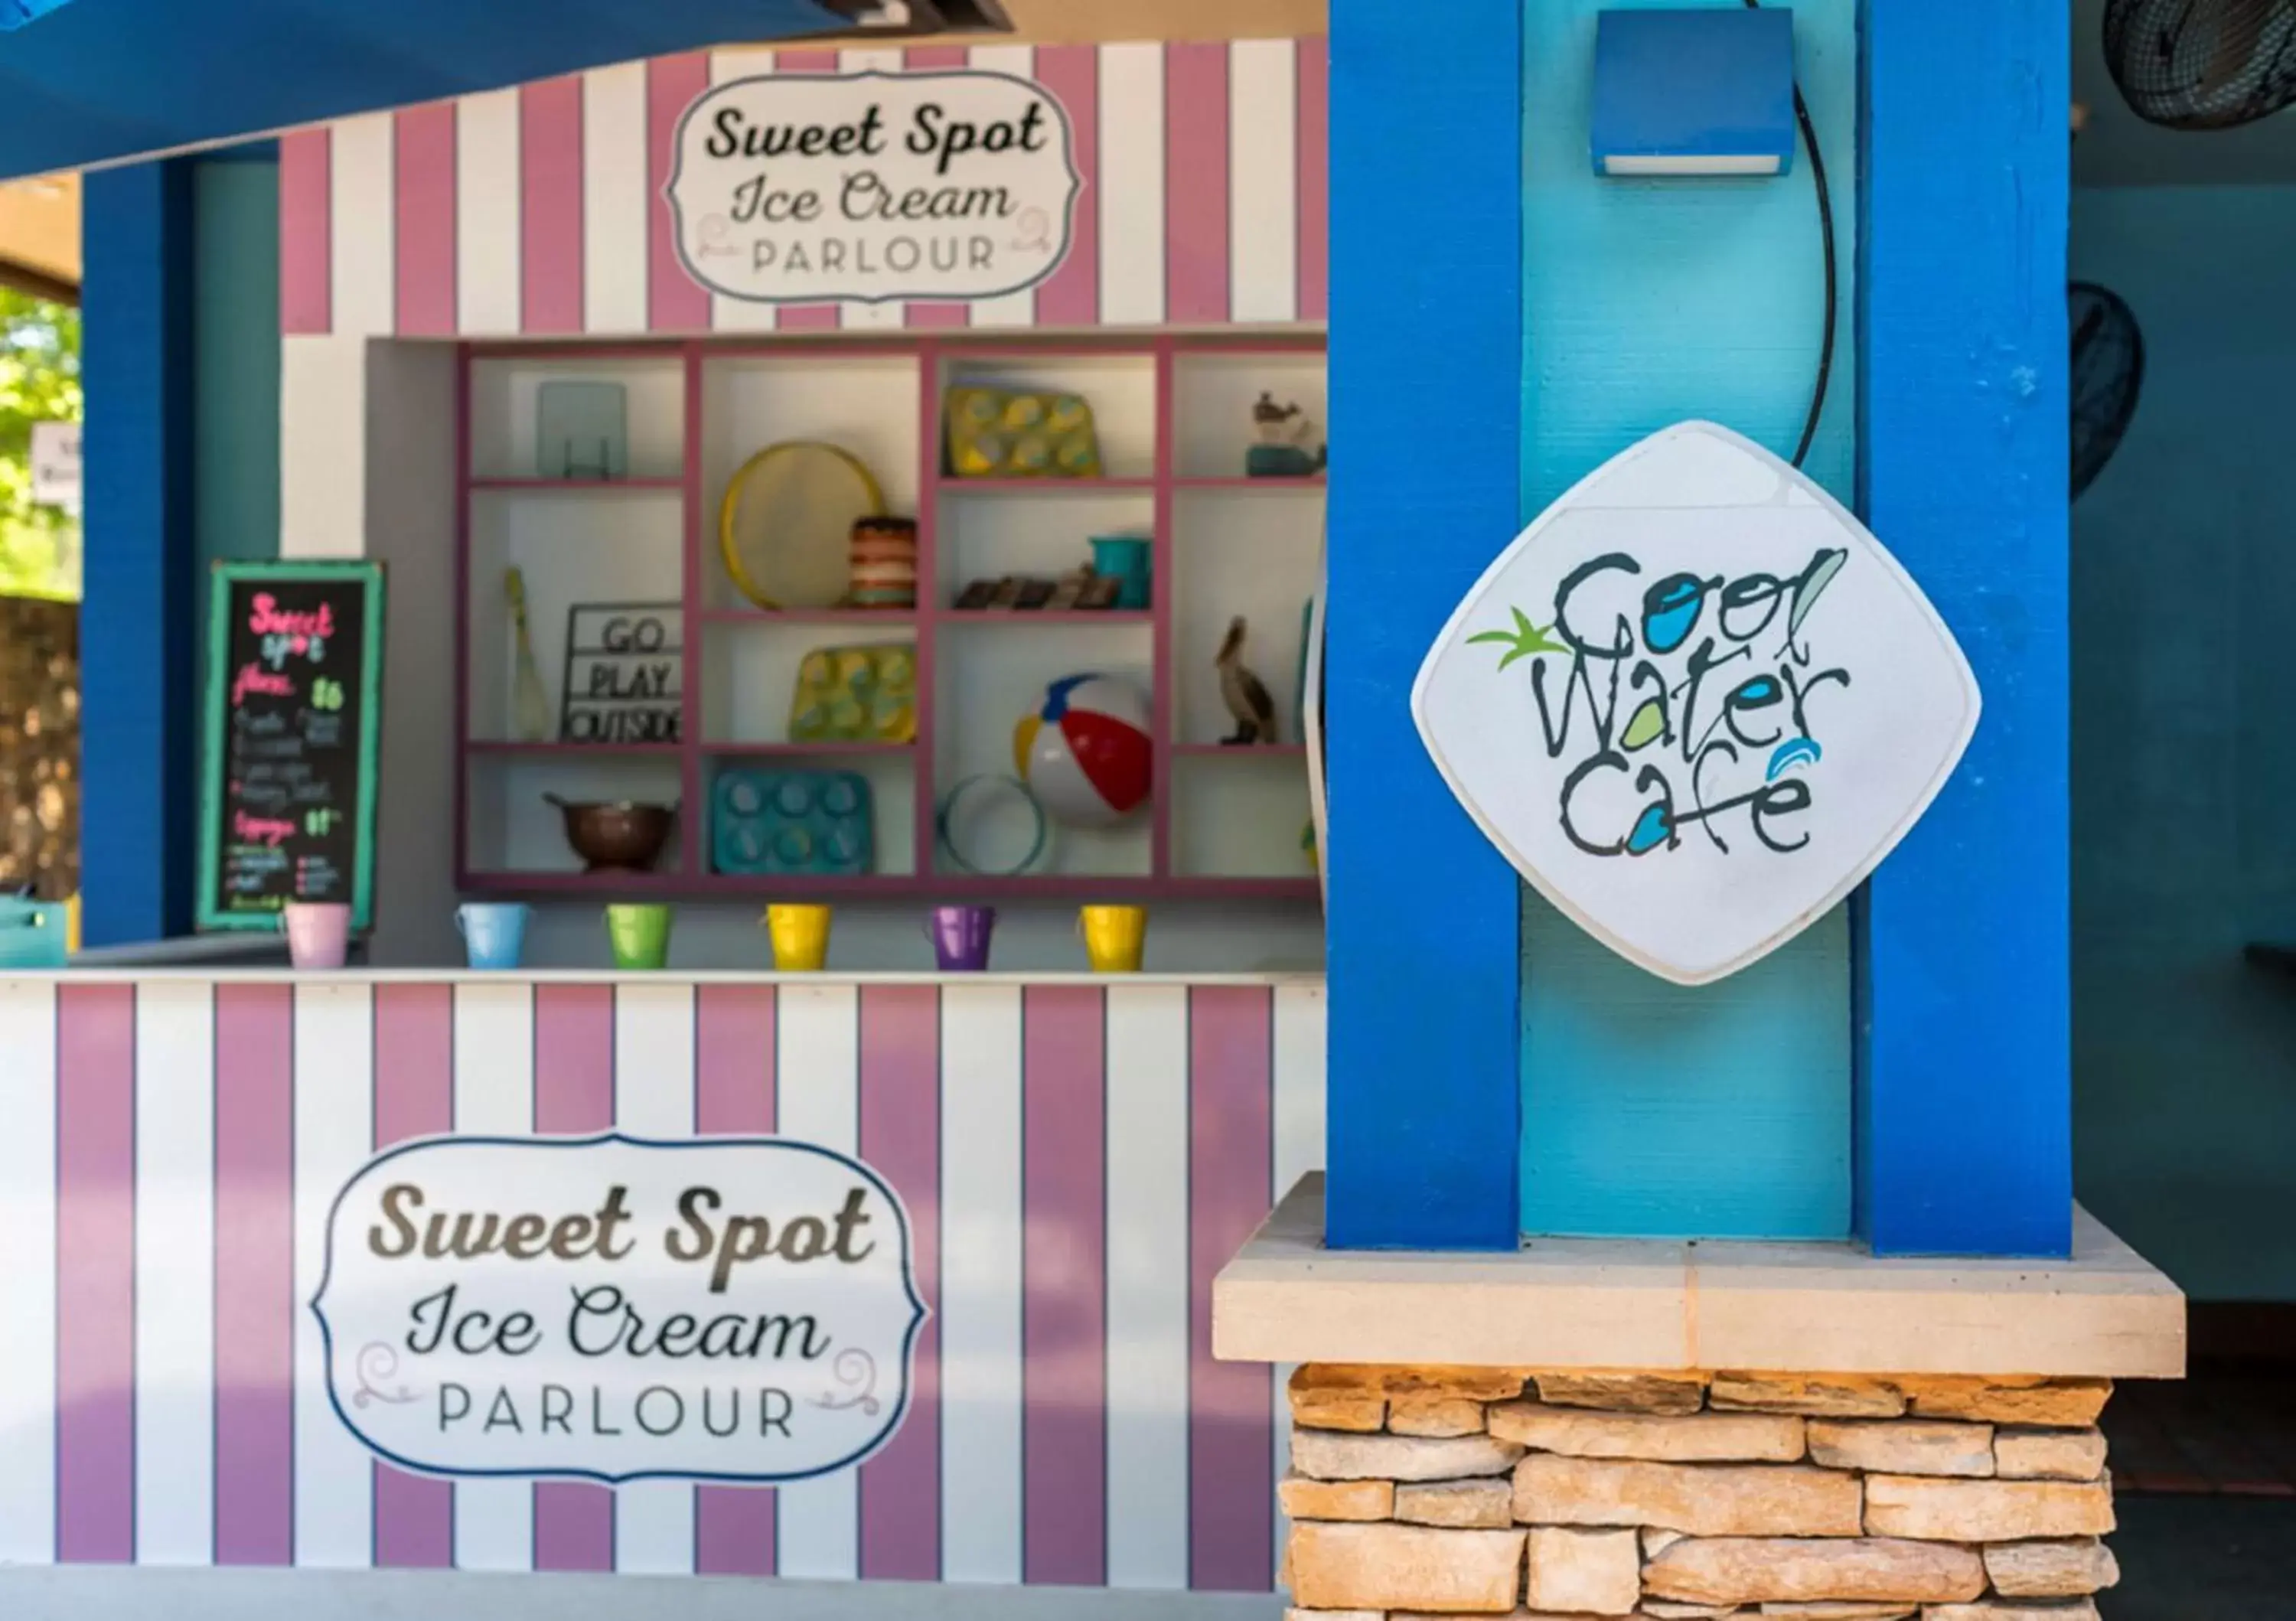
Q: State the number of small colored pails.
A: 6